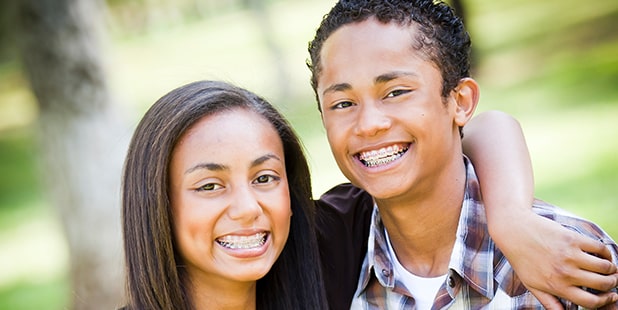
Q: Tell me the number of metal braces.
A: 2